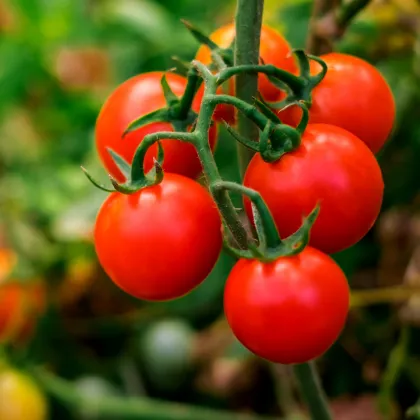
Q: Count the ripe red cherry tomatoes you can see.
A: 6